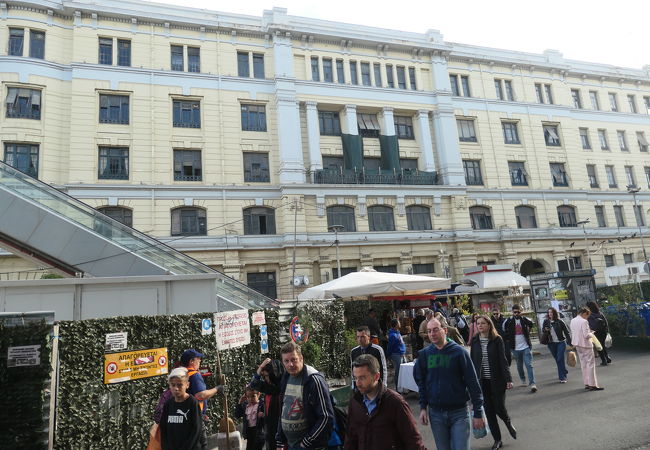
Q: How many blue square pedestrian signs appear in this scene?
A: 0